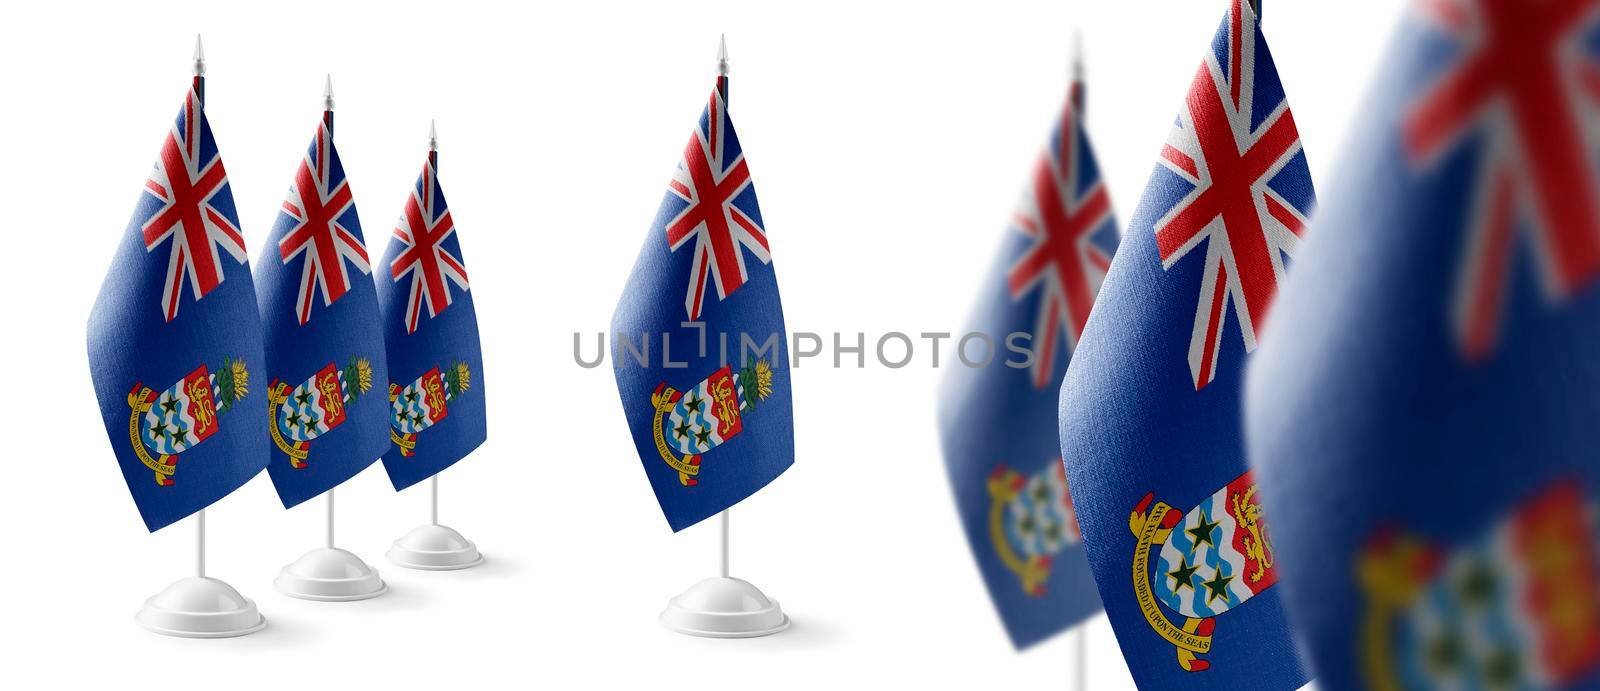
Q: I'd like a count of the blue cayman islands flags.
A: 7